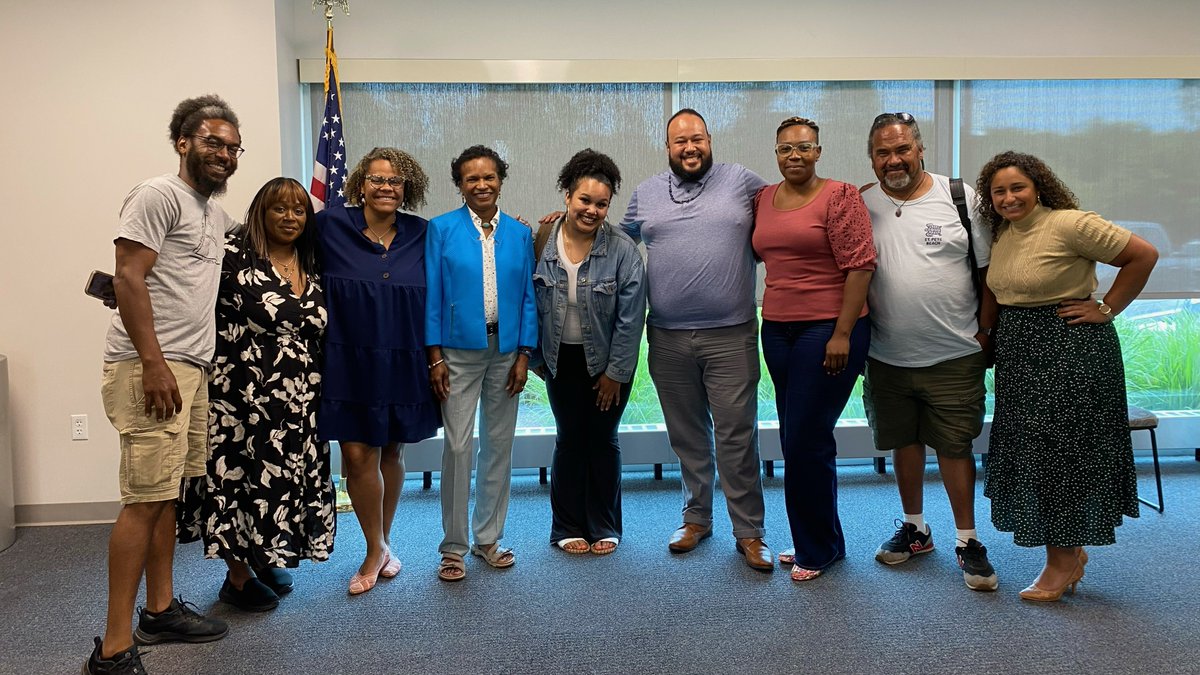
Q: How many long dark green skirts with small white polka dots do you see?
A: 1